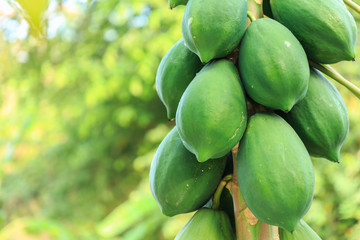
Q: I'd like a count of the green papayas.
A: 11